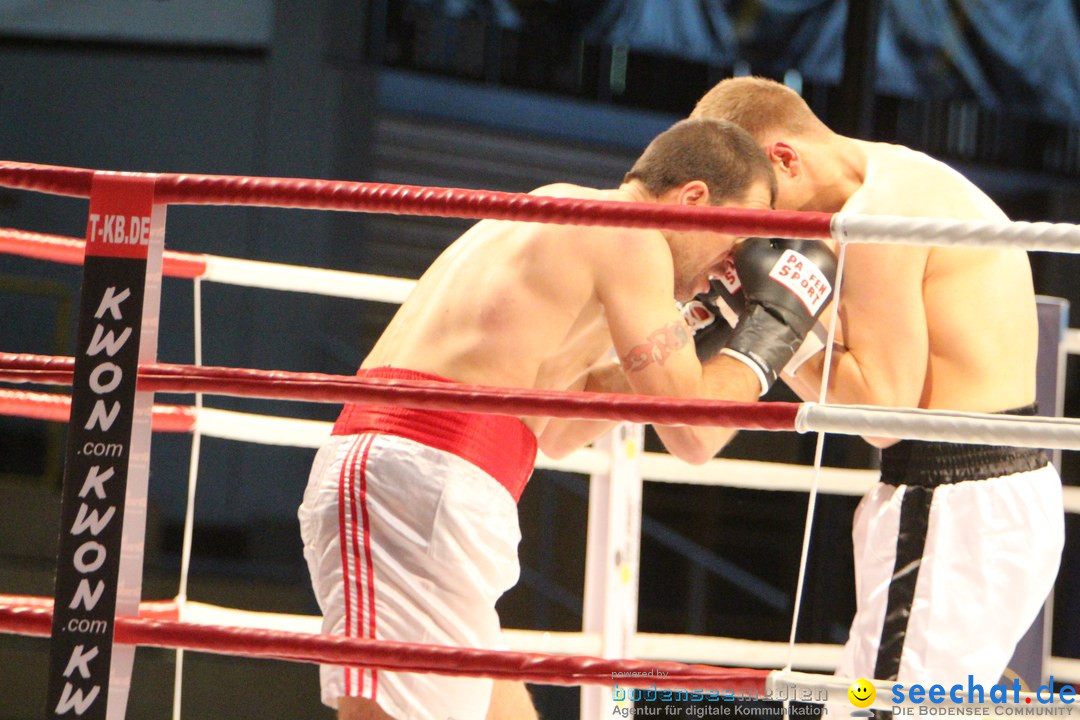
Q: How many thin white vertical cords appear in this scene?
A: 2